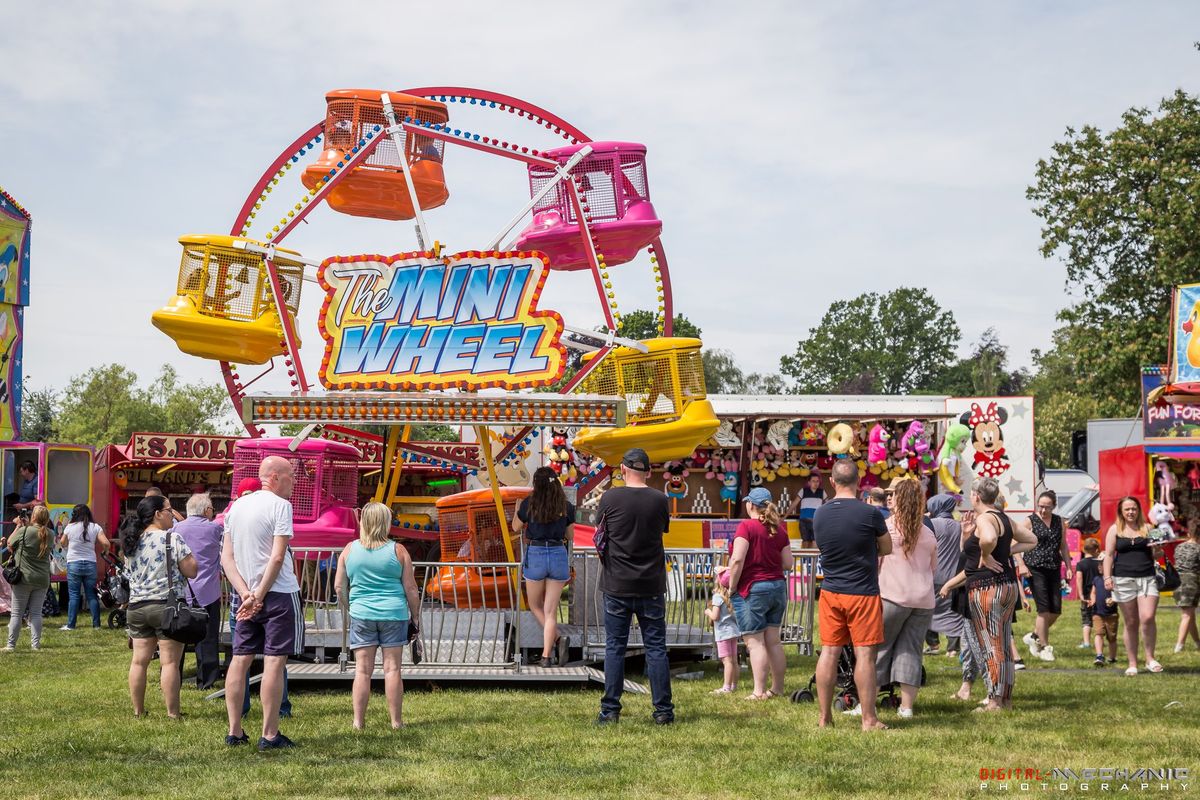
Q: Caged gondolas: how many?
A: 6